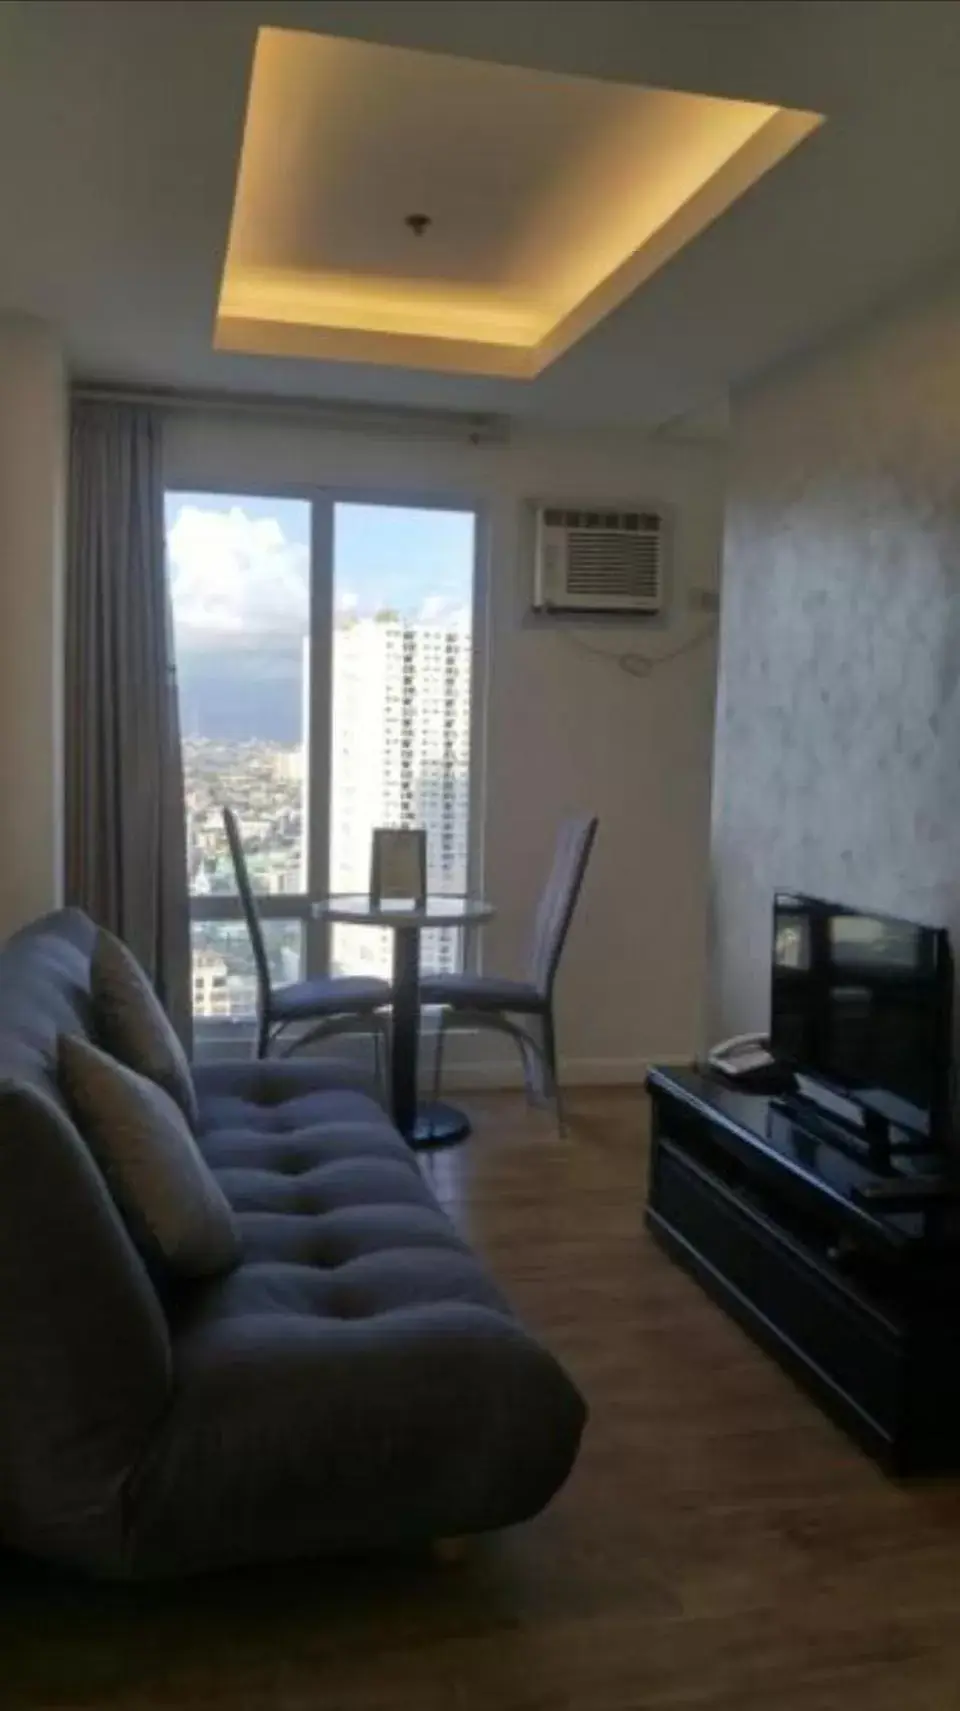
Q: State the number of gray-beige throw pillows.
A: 2